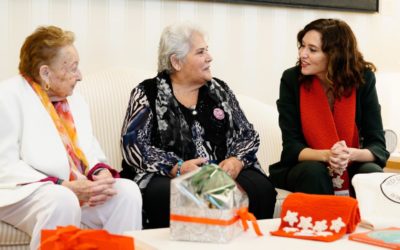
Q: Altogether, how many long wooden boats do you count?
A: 0